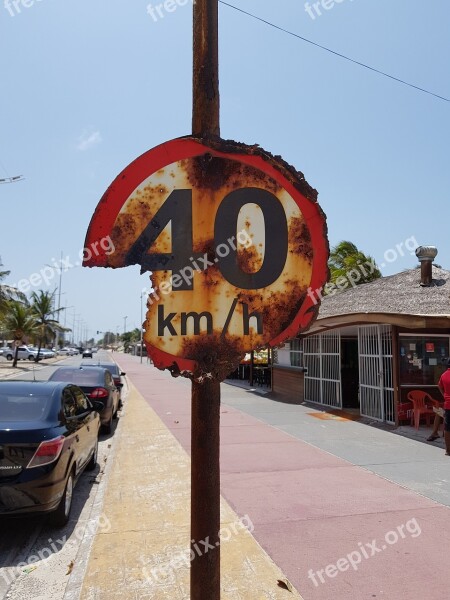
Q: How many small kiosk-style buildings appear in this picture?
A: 1